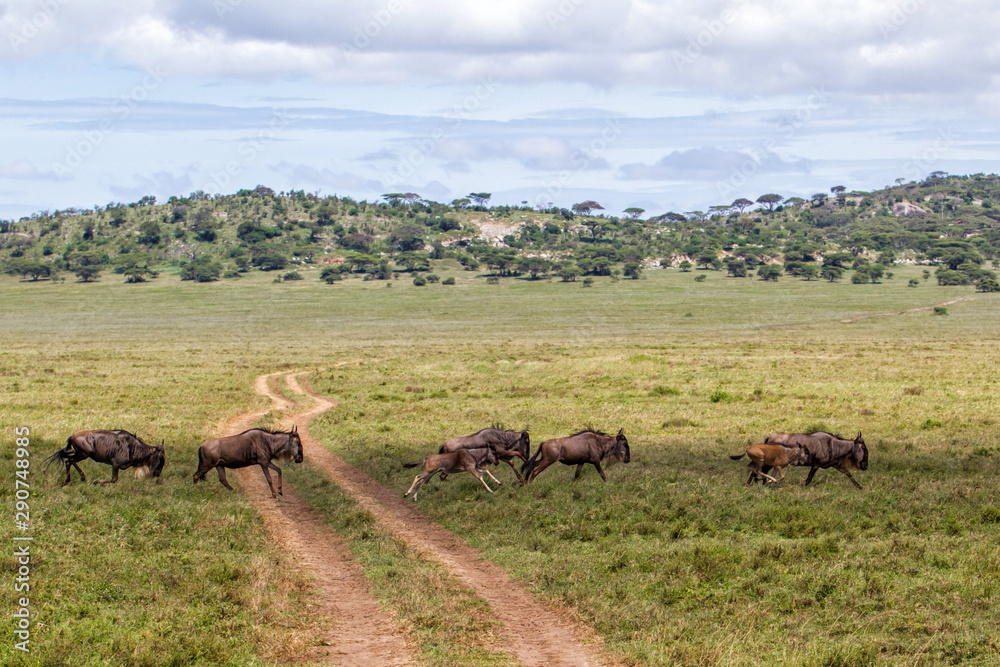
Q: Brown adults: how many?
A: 5